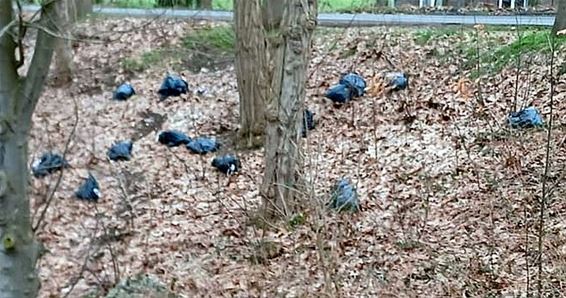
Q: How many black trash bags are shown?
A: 14